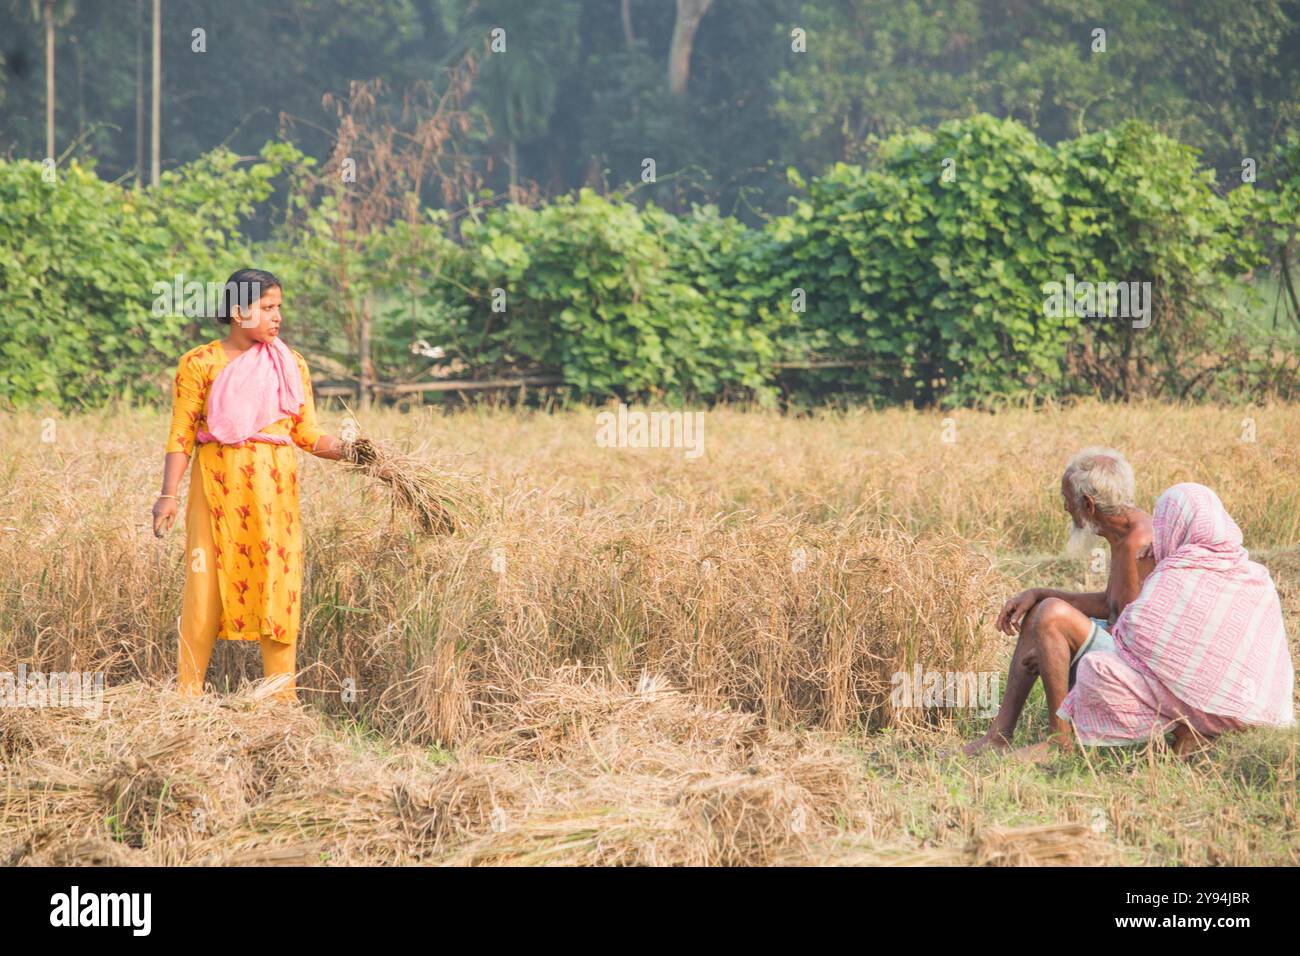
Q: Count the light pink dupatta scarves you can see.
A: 1